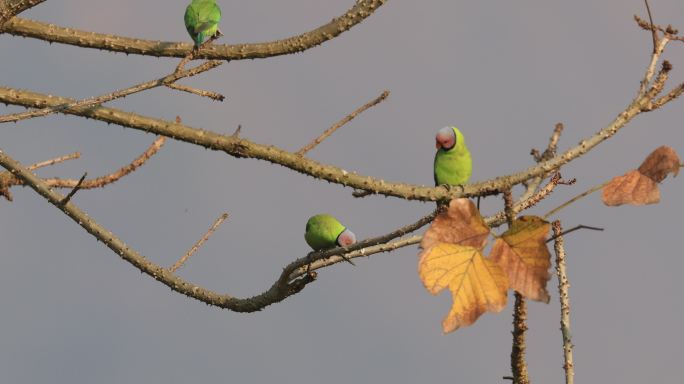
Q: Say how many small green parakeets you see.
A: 3